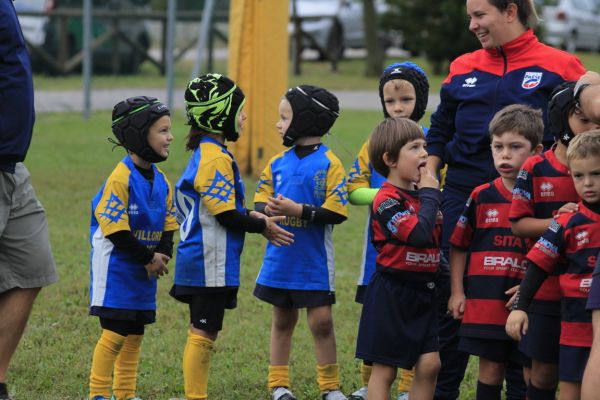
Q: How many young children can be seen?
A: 8